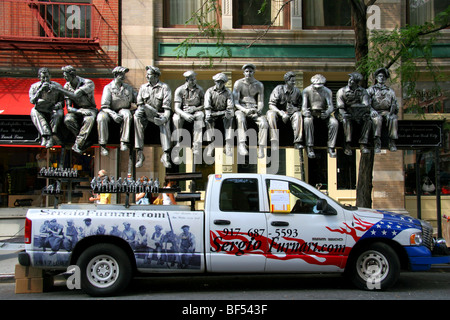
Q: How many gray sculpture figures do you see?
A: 11